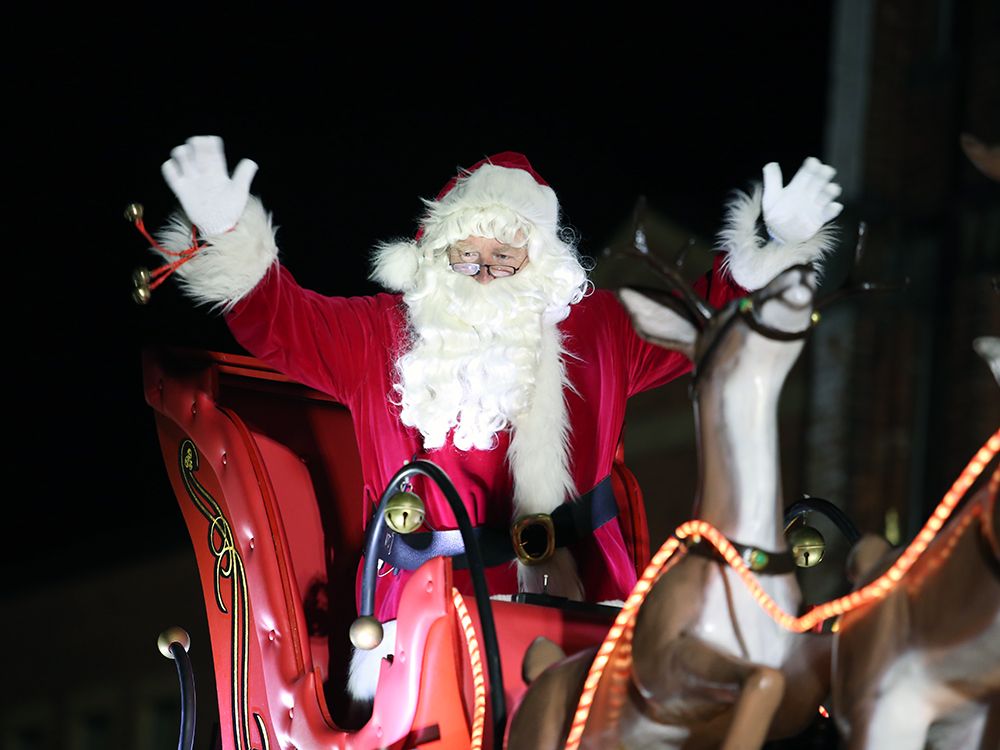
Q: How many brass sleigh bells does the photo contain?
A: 5